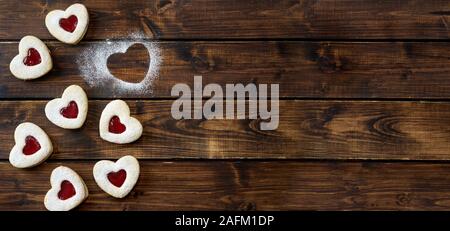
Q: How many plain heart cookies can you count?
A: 0